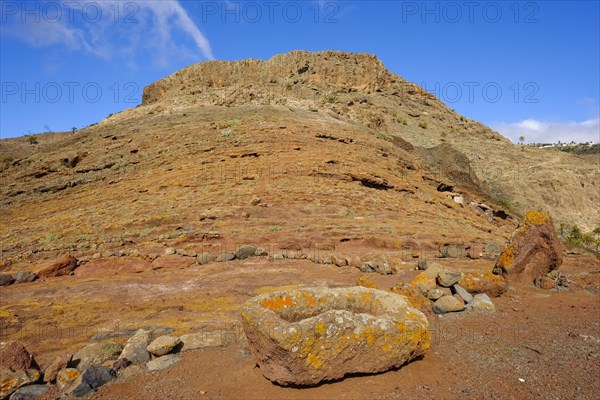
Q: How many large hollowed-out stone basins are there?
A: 1